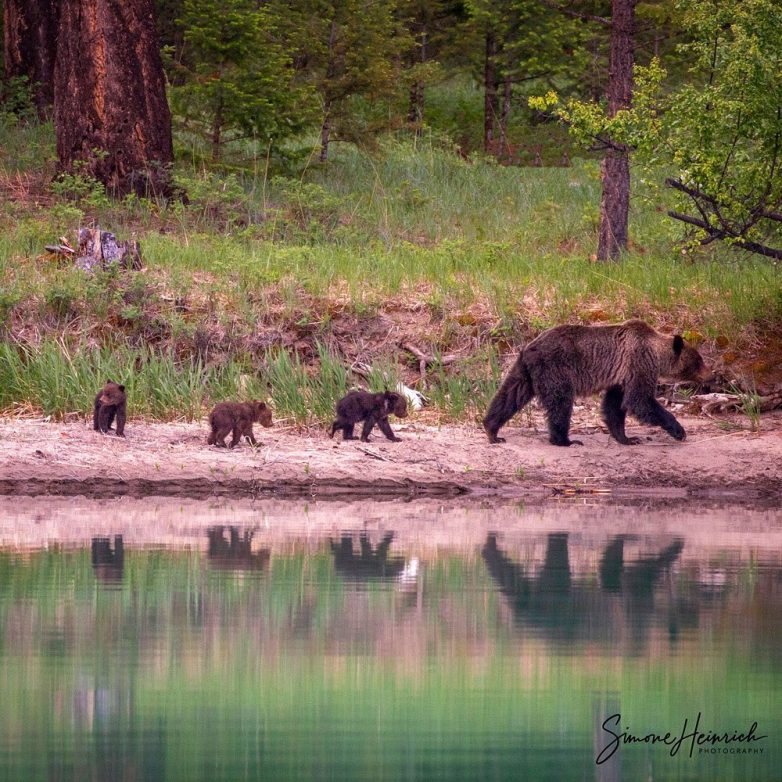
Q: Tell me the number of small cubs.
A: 3